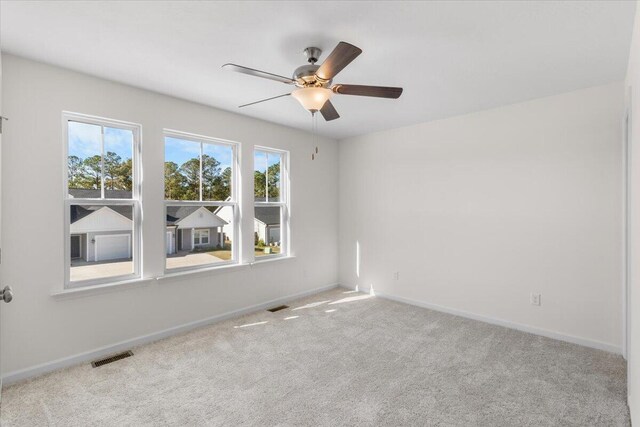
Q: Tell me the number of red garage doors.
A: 0